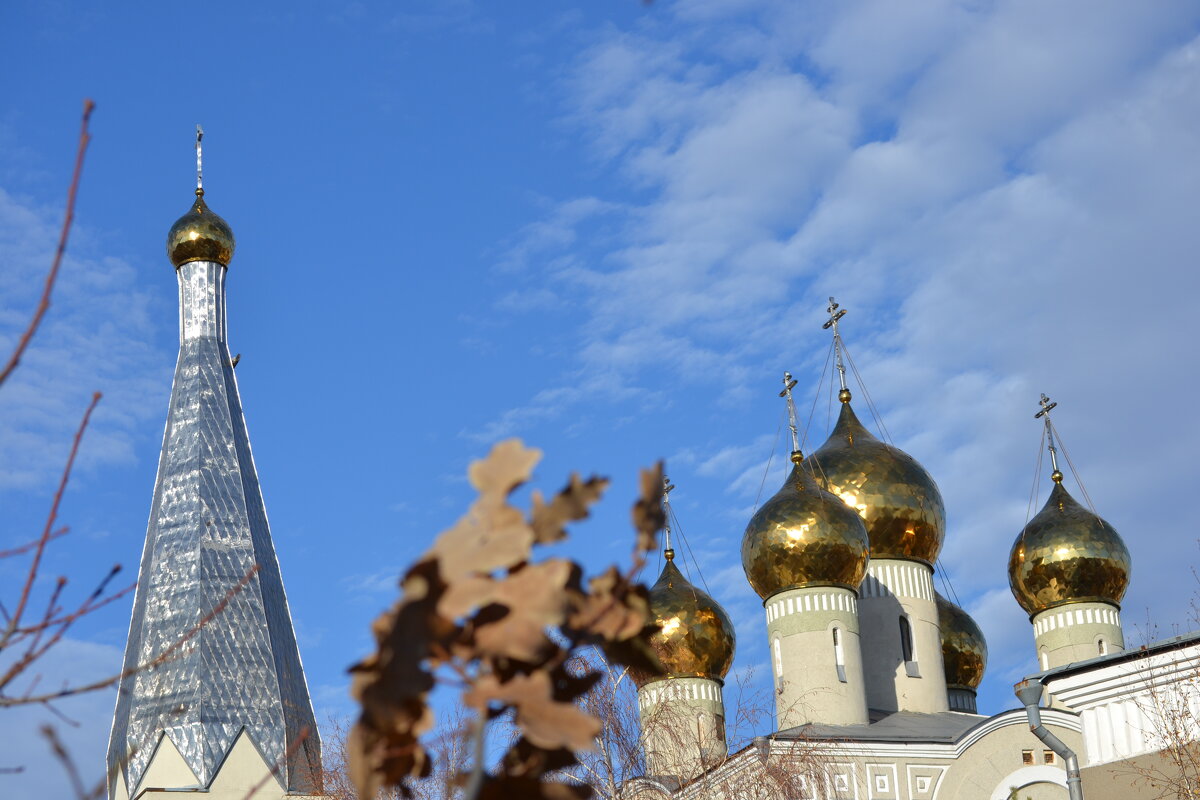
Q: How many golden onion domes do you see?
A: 6